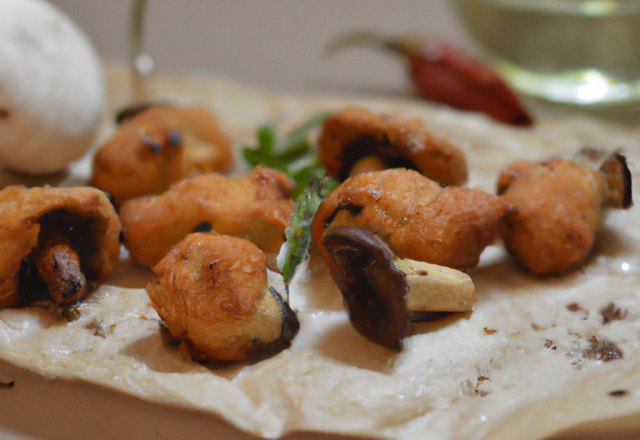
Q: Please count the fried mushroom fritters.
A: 7